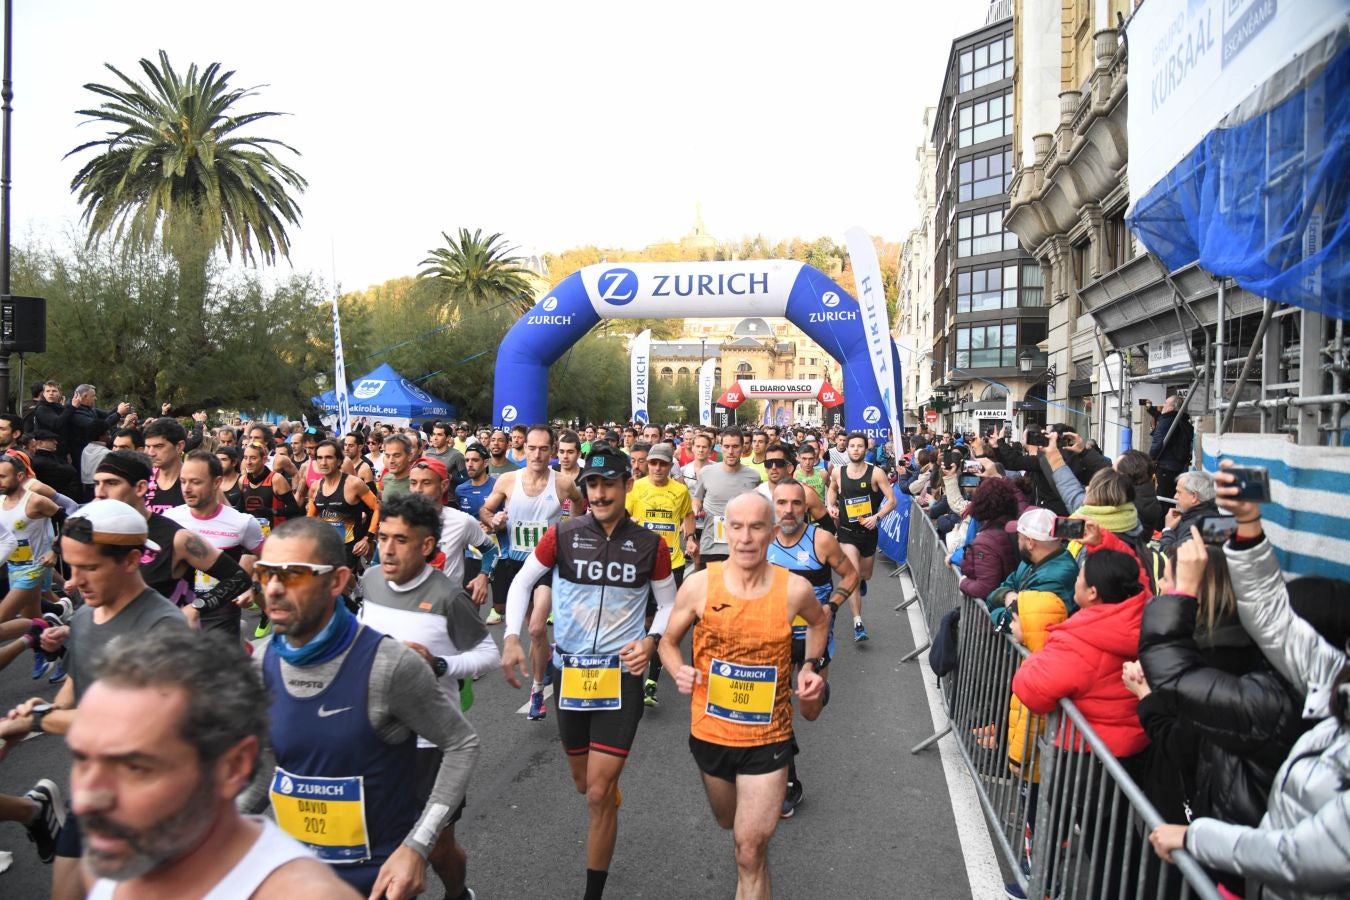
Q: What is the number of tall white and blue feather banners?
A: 4